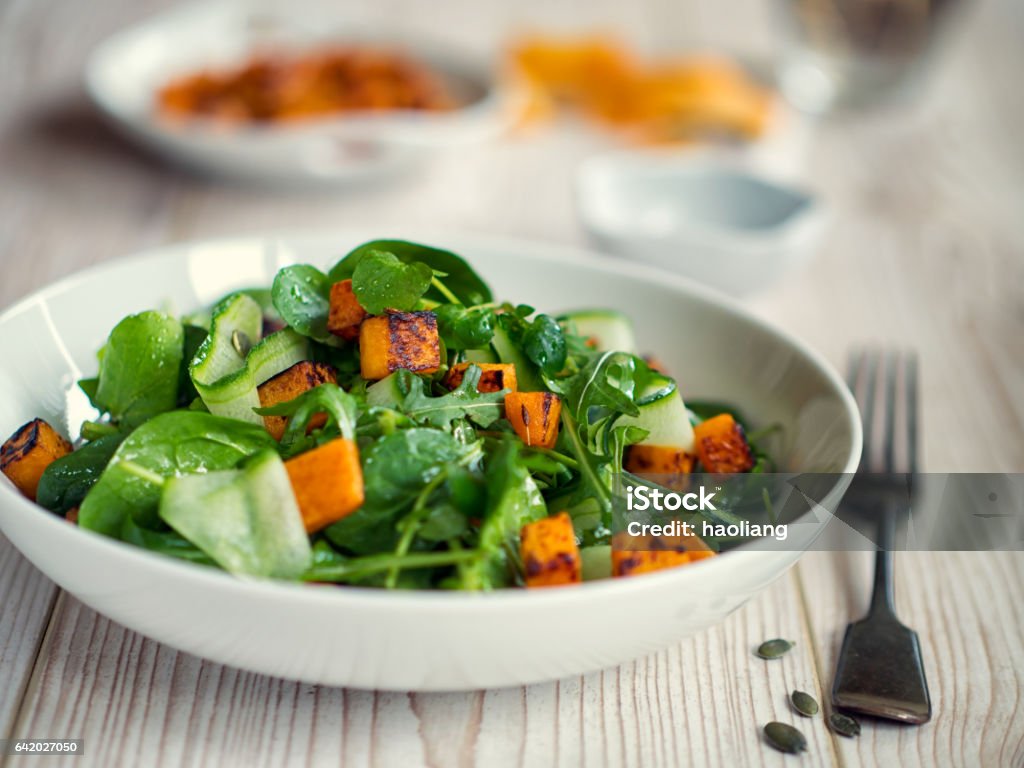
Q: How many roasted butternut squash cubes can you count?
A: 11